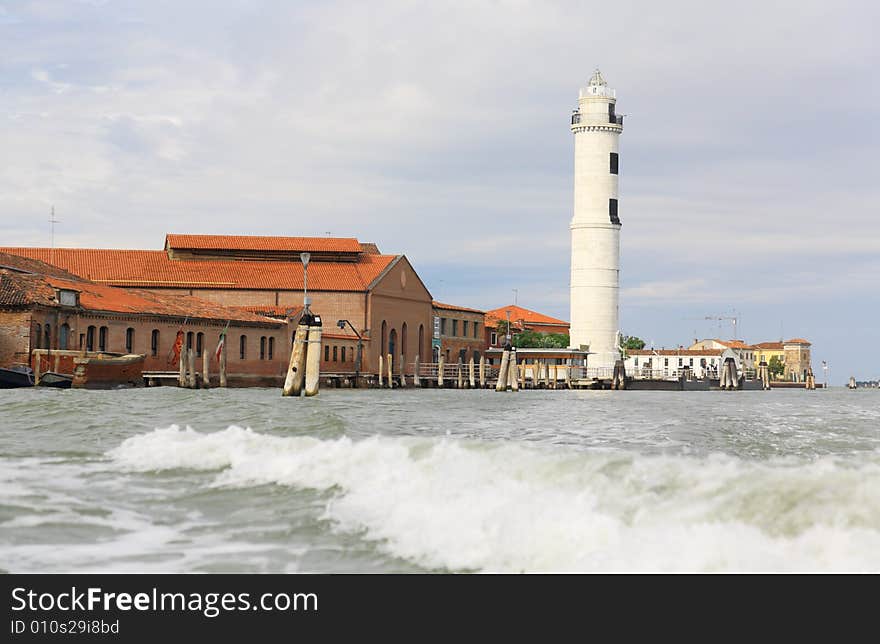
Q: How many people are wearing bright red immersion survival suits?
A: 0